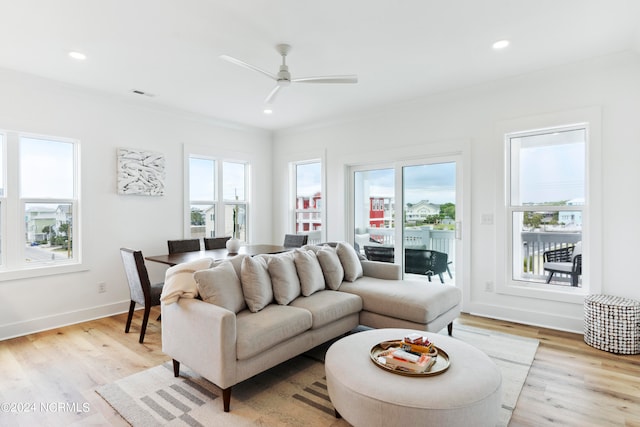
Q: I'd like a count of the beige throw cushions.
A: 6